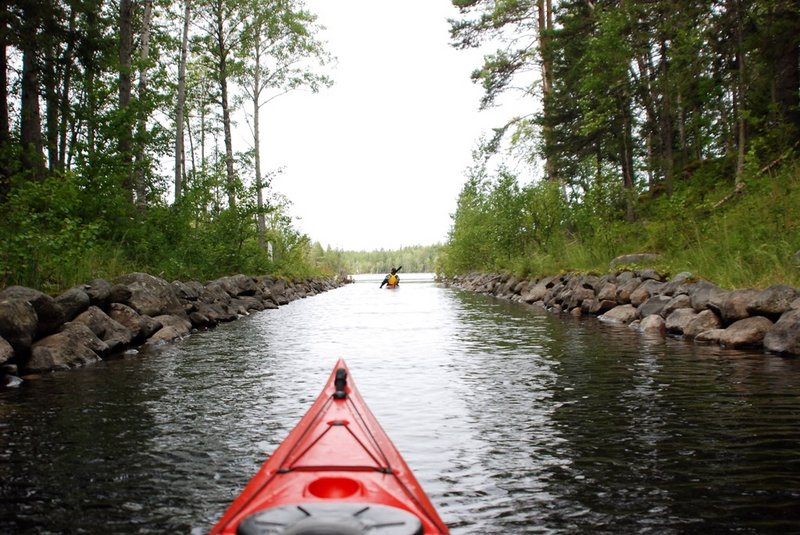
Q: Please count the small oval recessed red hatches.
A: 1